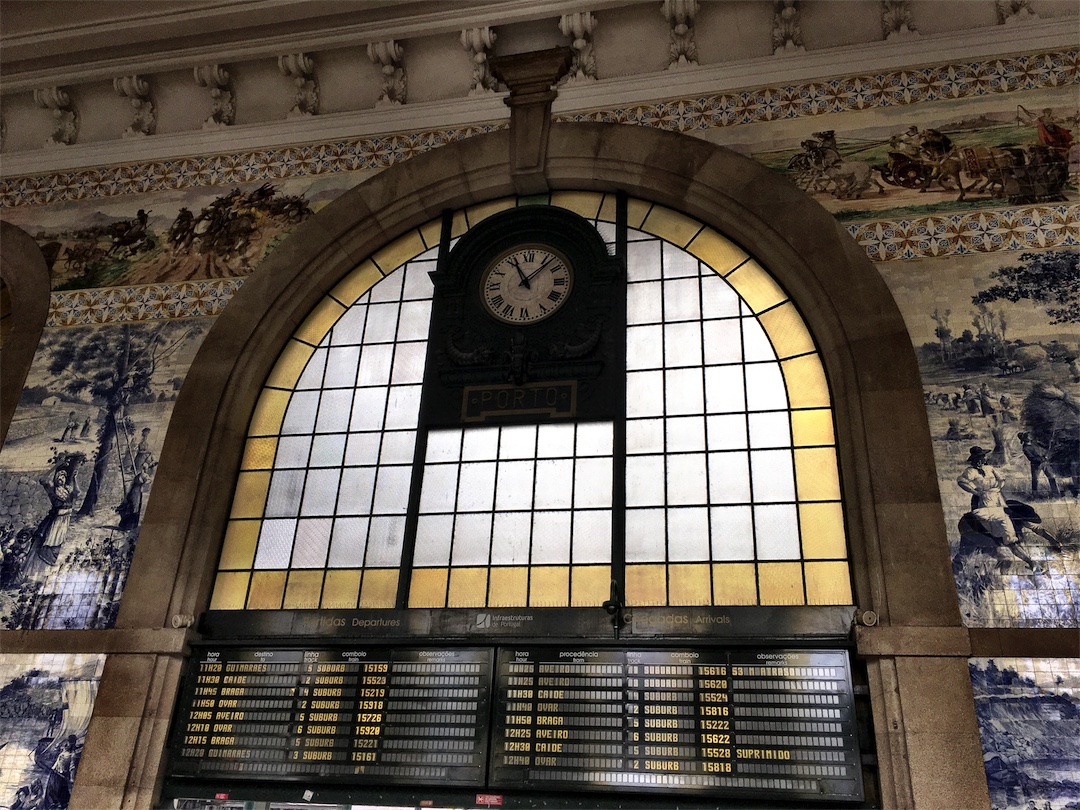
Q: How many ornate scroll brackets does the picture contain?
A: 11